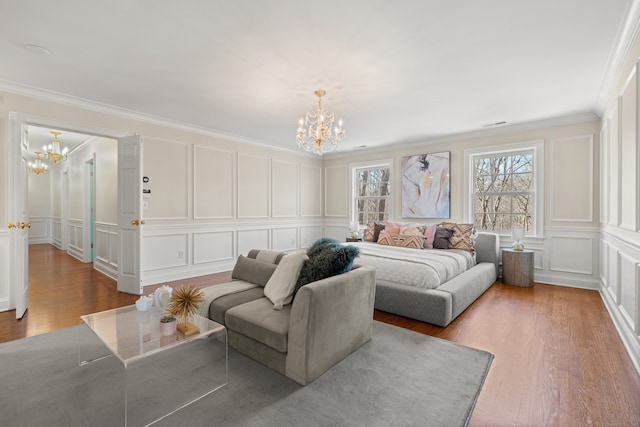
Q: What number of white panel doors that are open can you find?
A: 2